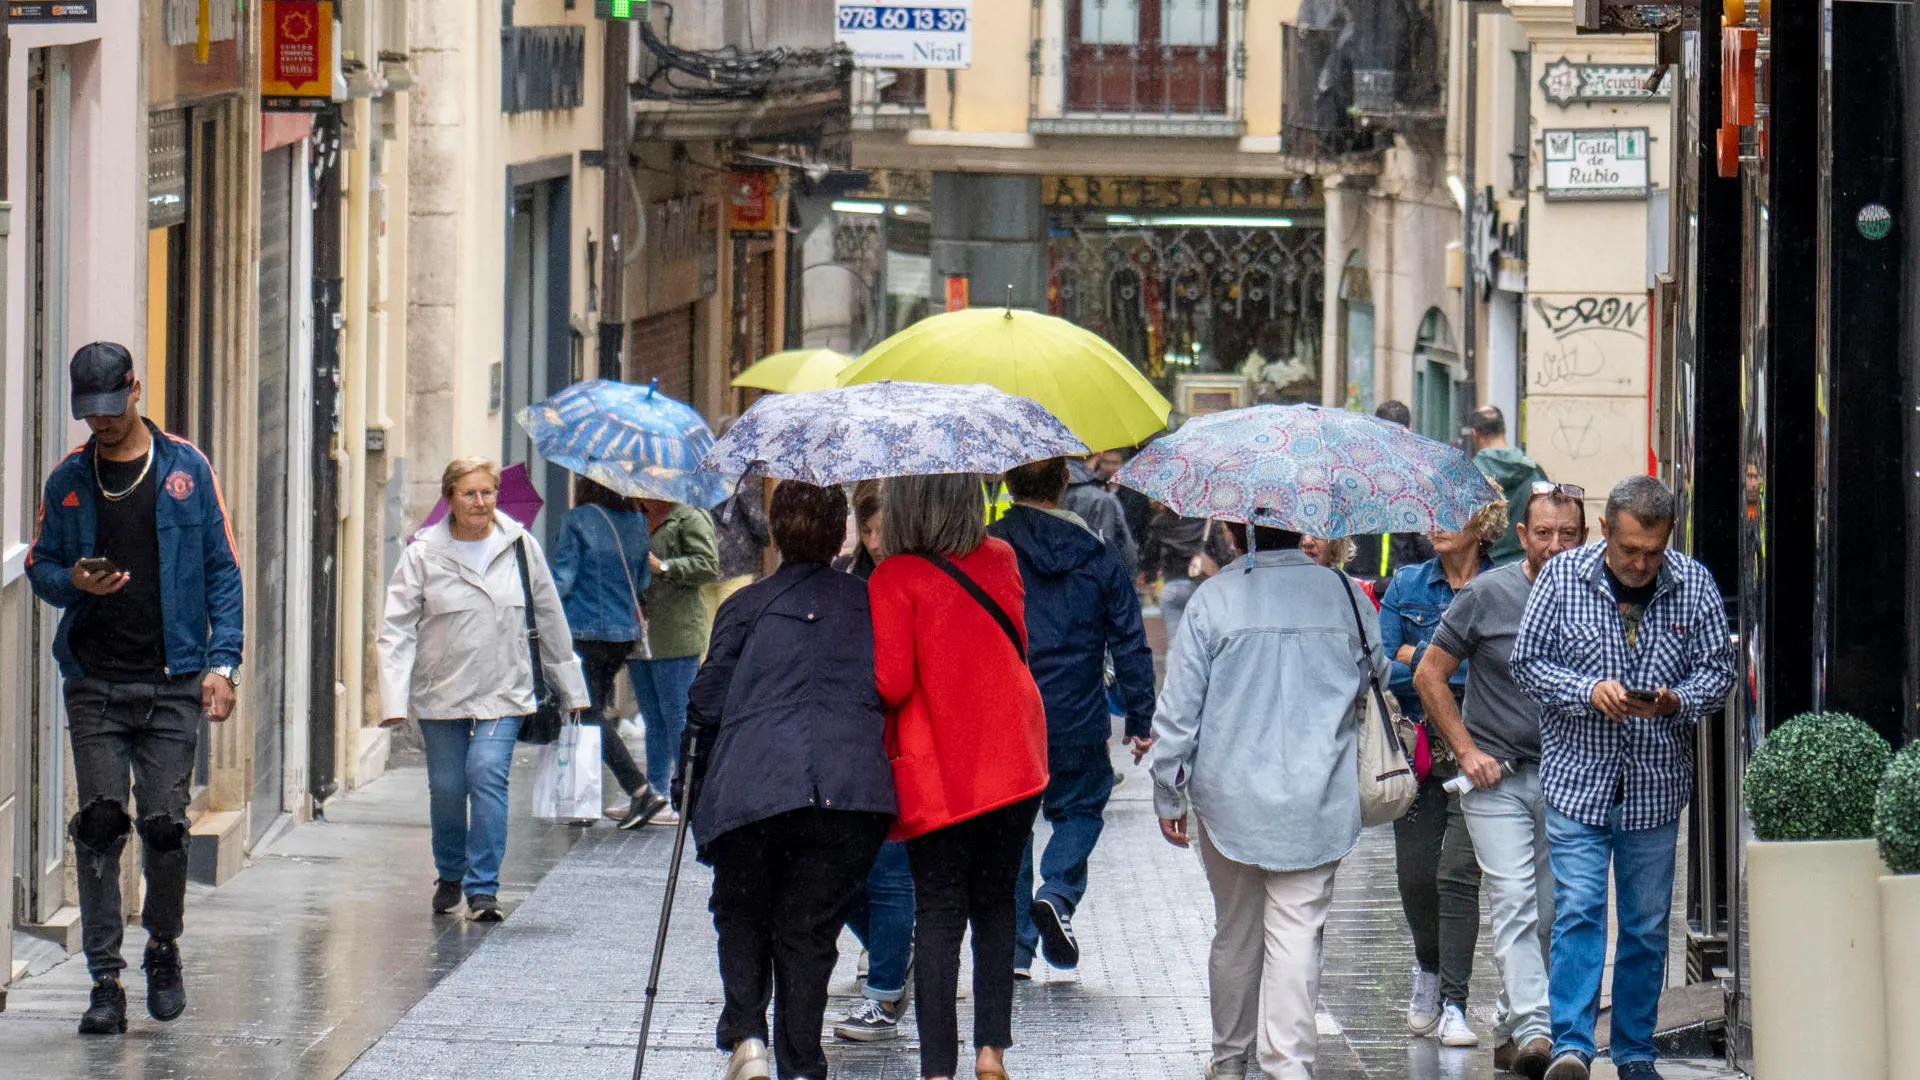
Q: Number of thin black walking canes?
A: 1